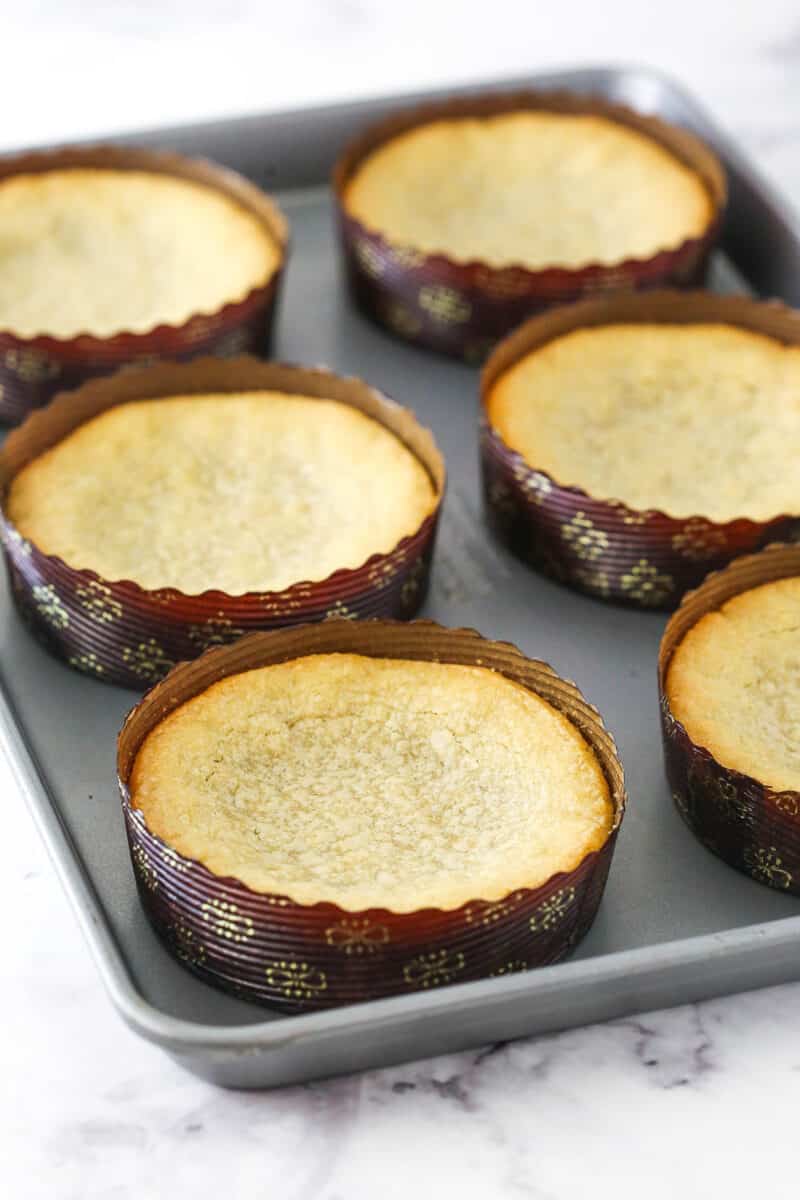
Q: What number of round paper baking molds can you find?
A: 6